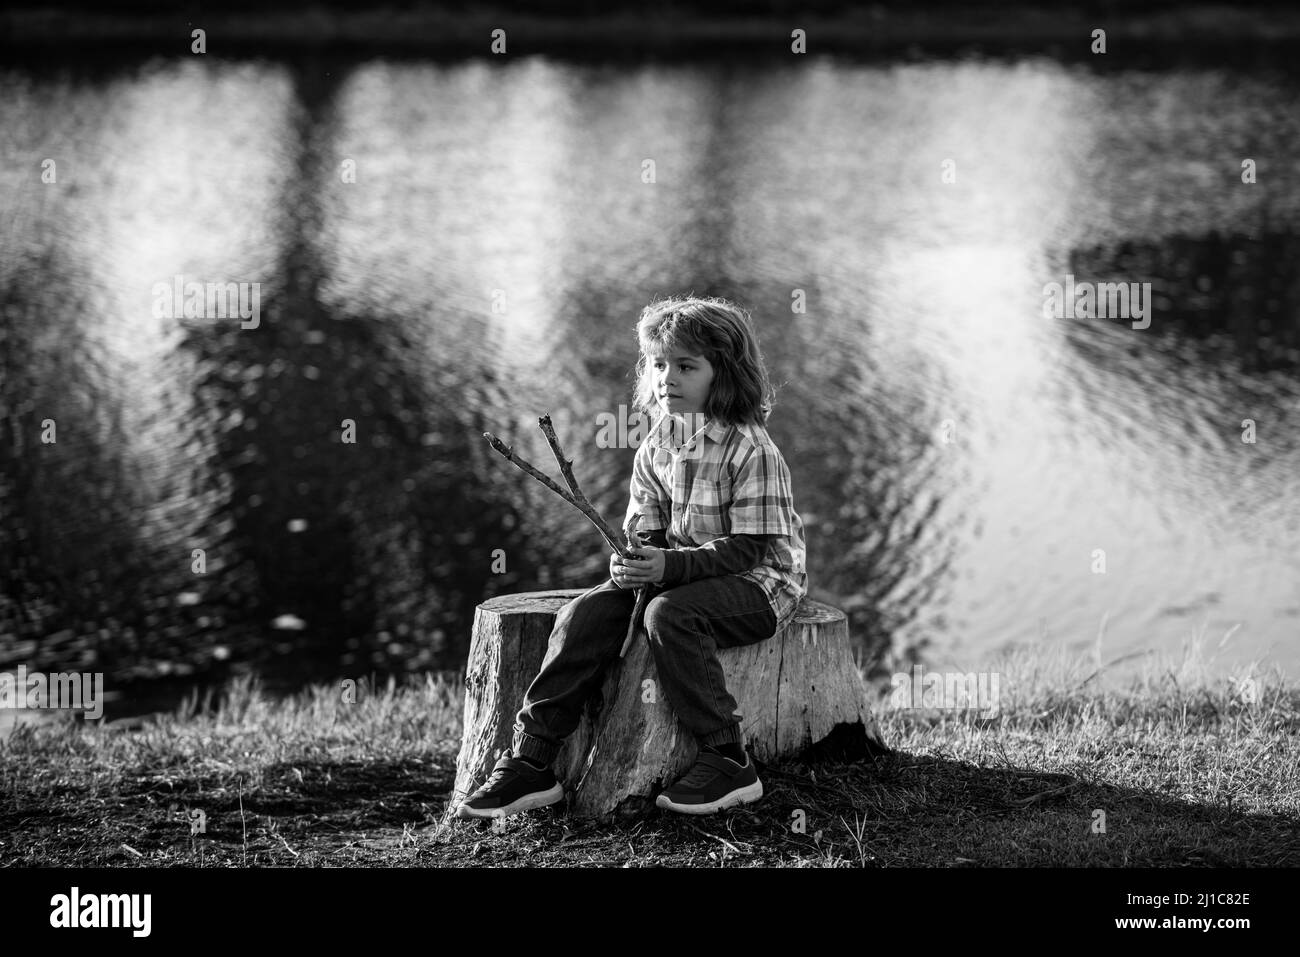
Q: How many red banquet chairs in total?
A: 0